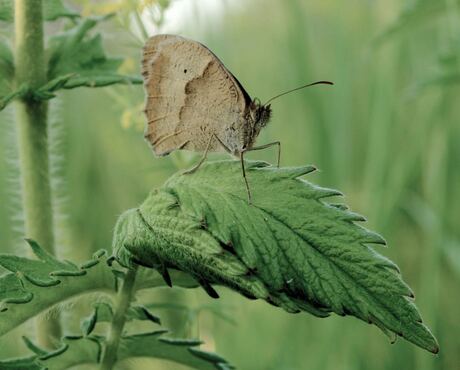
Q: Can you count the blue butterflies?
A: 0